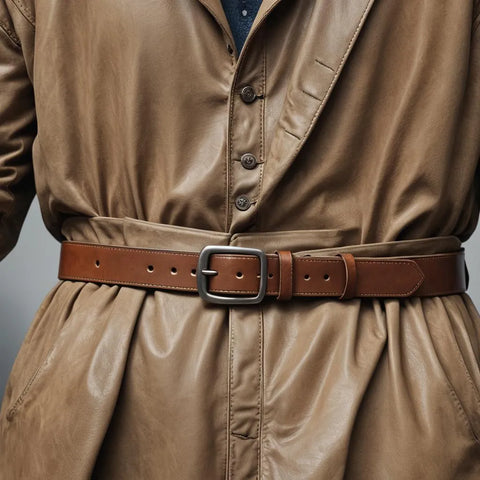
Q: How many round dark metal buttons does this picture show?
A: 3